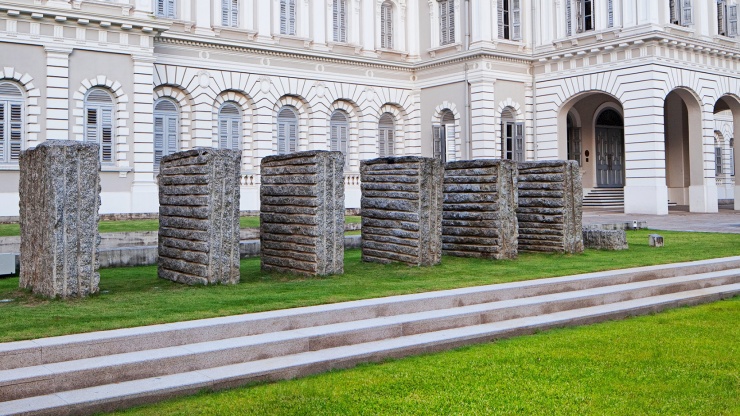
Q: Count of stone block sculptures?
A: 6